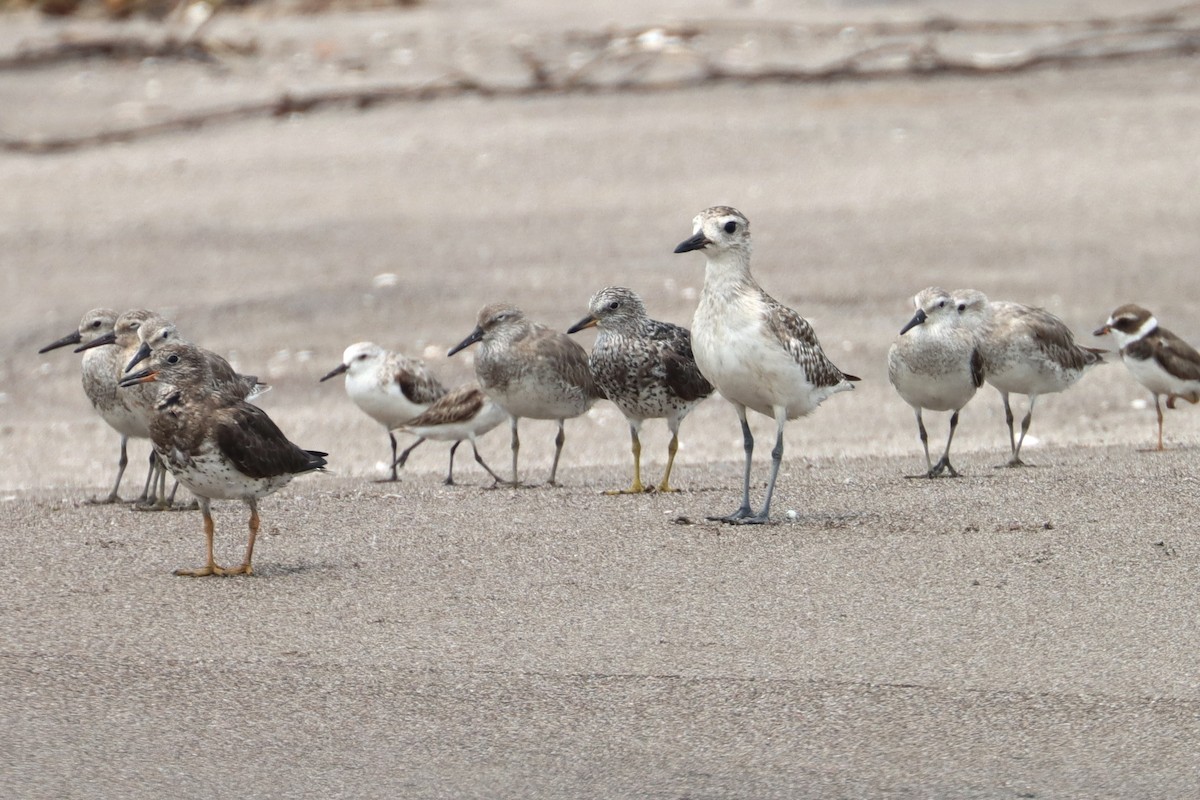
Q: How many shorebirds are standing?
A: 12